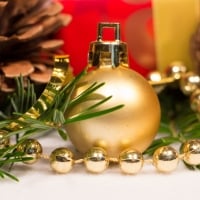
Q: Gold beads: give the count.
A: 11